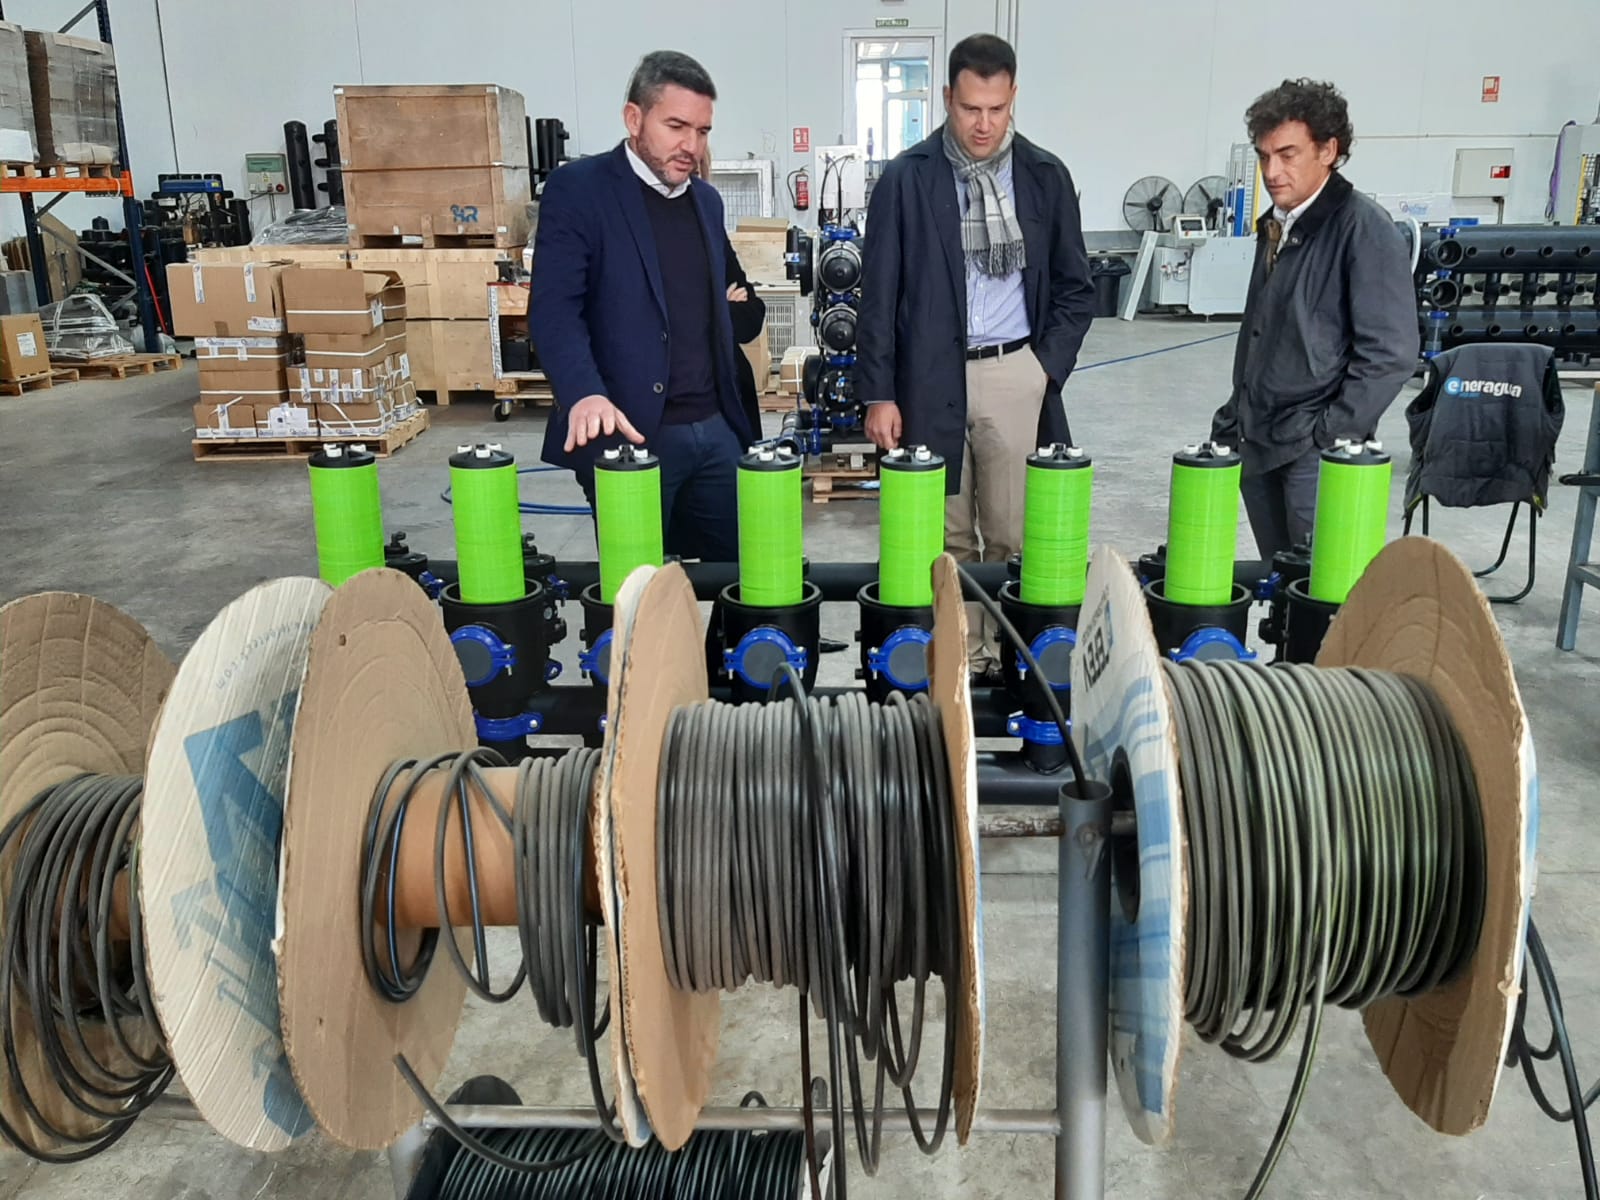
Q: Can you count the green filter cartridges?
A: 8